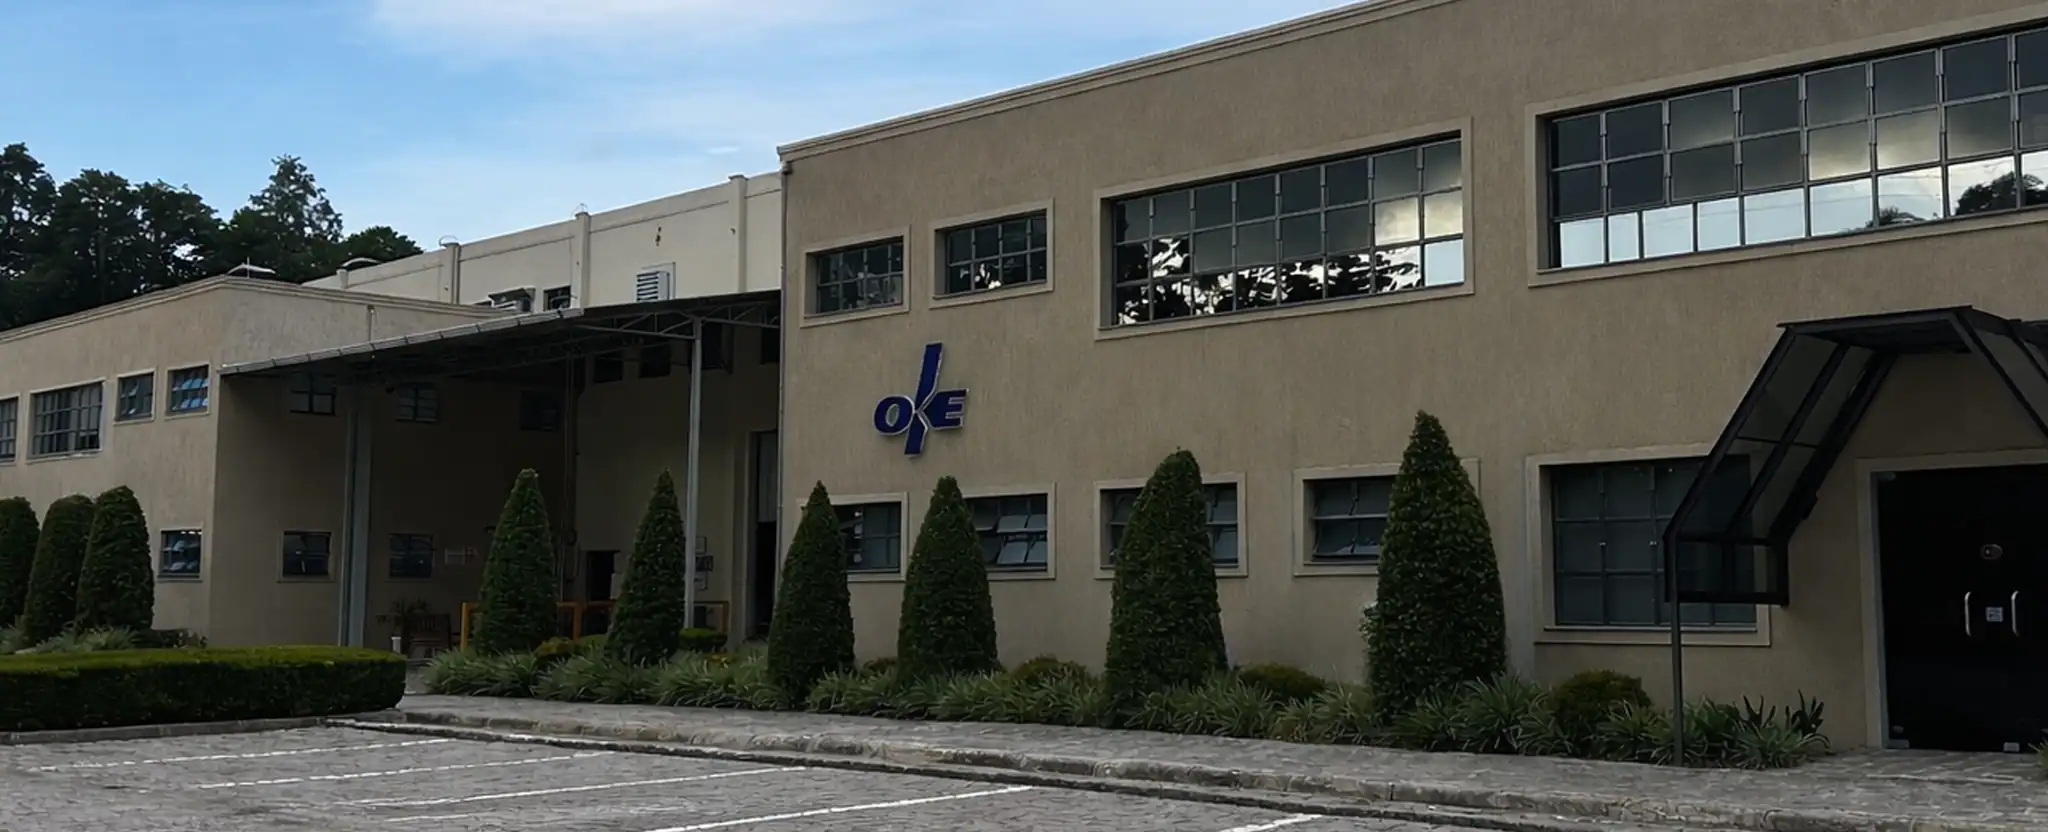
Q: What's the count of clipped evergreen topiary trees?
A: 9